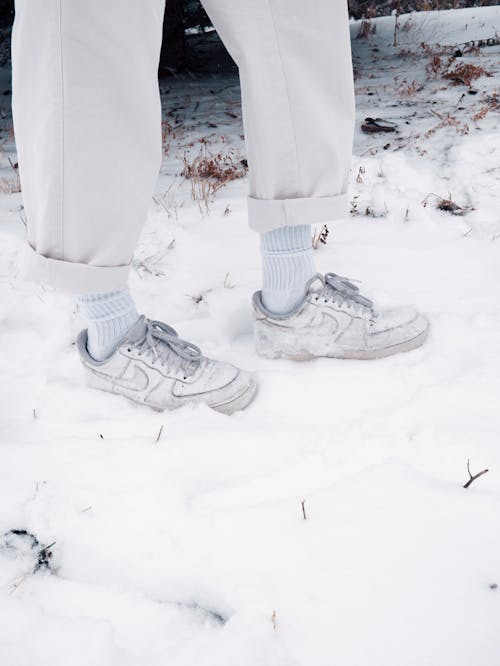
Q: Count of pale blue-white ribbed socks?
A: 2